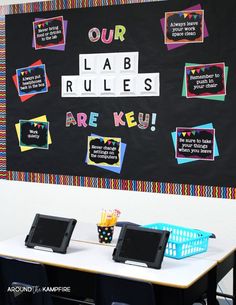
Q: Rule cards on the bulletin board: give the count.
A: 7